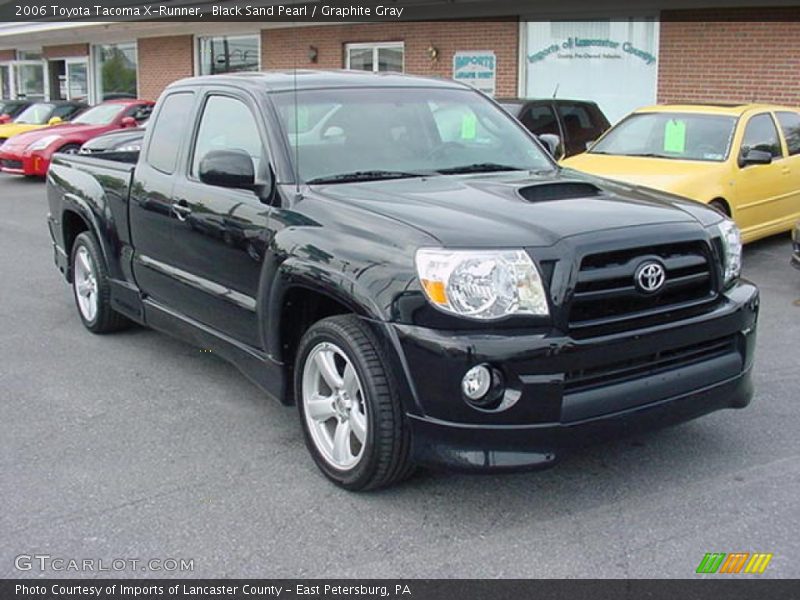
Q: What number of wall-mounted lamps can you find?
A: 2